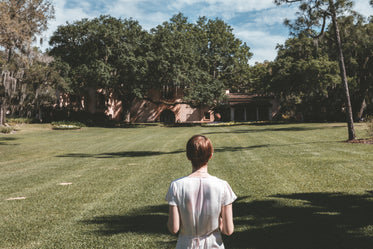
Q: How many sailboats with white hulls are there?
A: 0